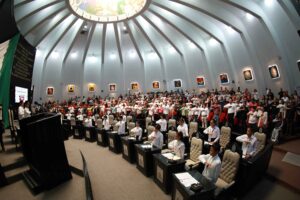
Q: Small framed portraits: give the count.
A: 11